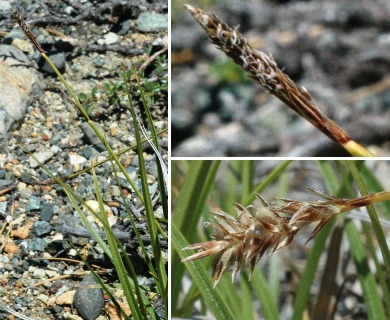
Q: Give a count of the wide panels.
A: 2